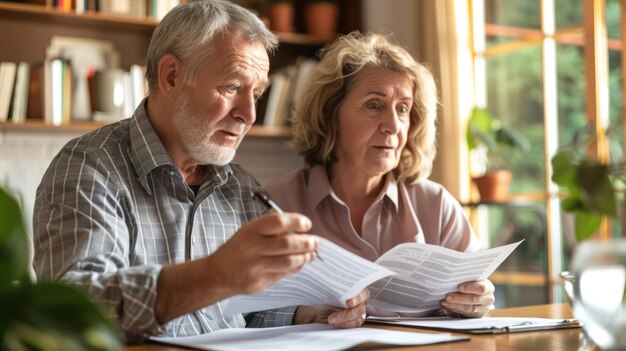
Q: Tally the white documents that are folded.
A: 2